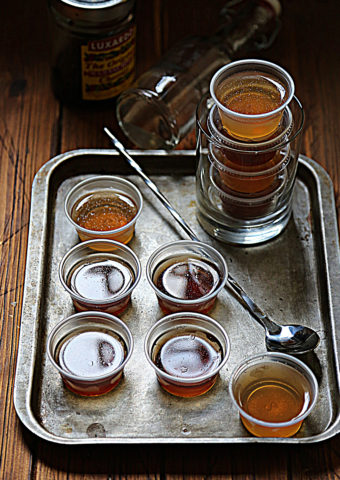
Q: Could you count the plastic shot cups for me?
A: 10